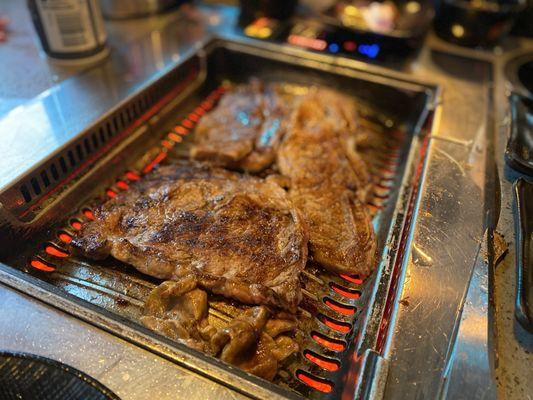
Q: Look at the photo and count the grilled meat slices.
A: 3